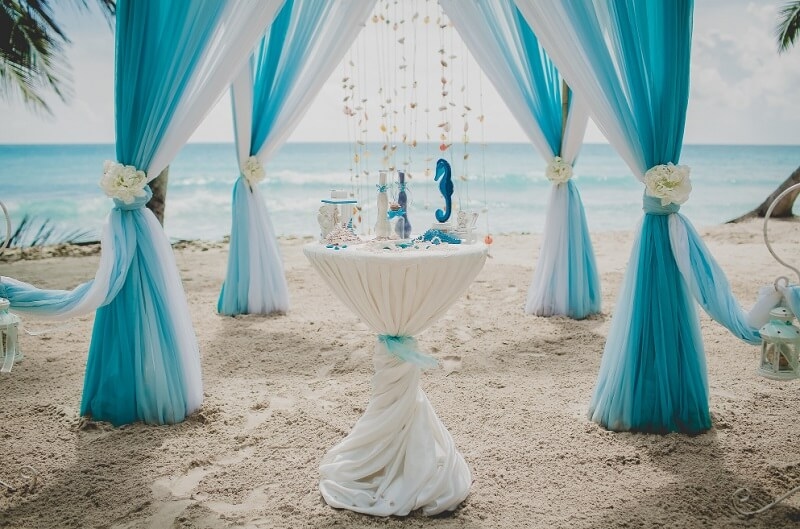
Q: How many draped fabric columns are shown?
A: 4